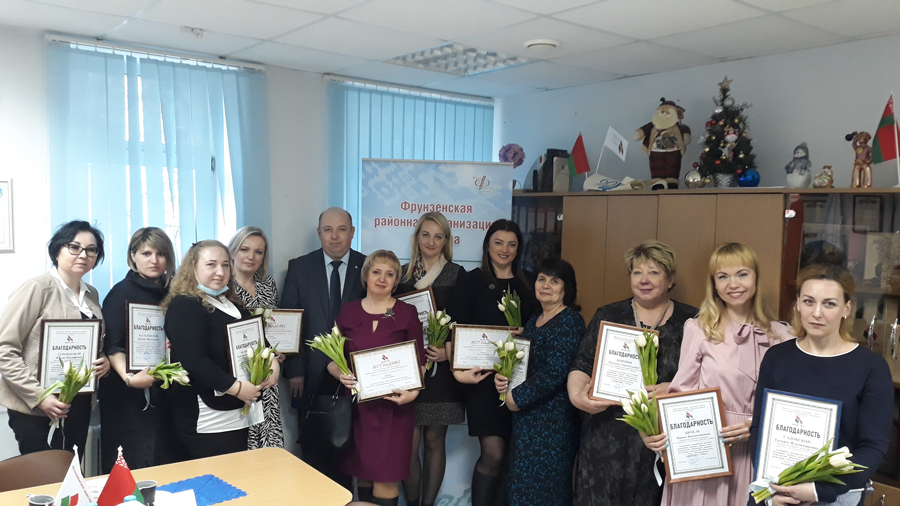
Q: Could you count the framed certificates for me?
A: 11